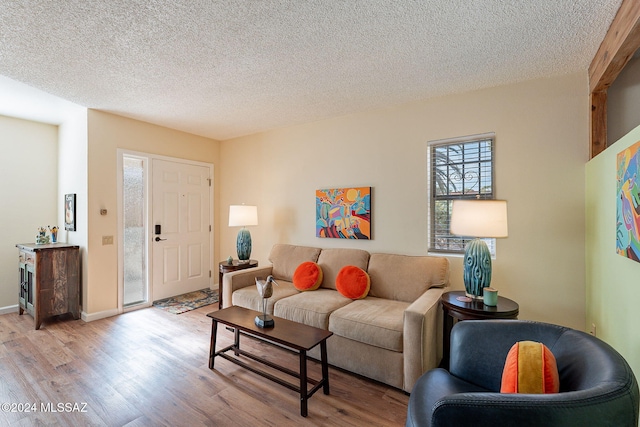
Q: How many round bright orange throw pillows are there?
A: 2